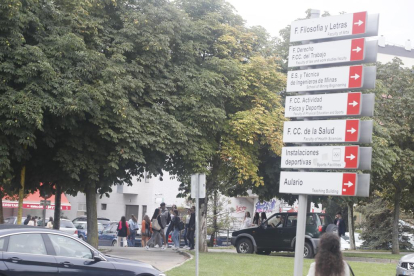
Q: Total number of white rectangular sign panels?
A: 7